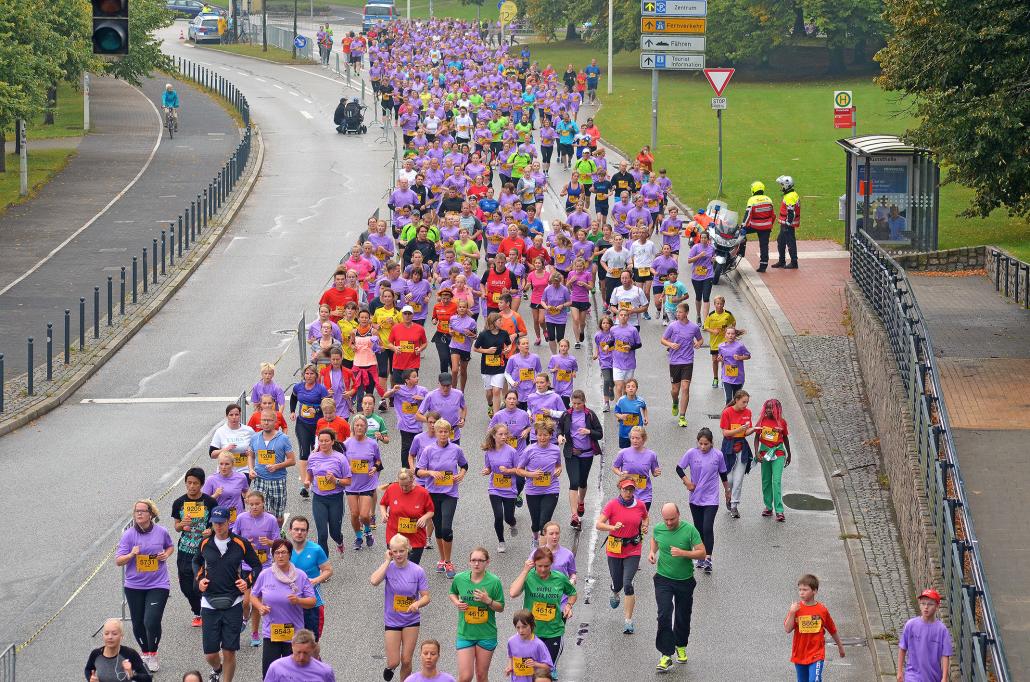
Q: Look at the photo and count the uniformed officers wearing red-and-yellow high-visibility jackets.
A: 2